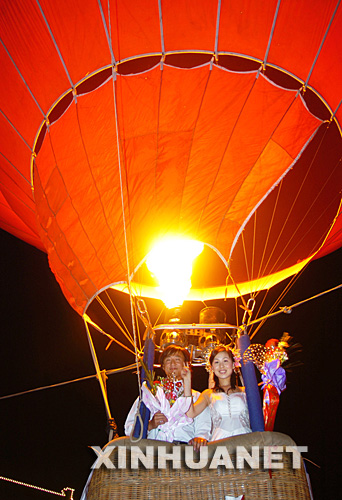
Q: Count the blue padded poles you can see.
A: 2